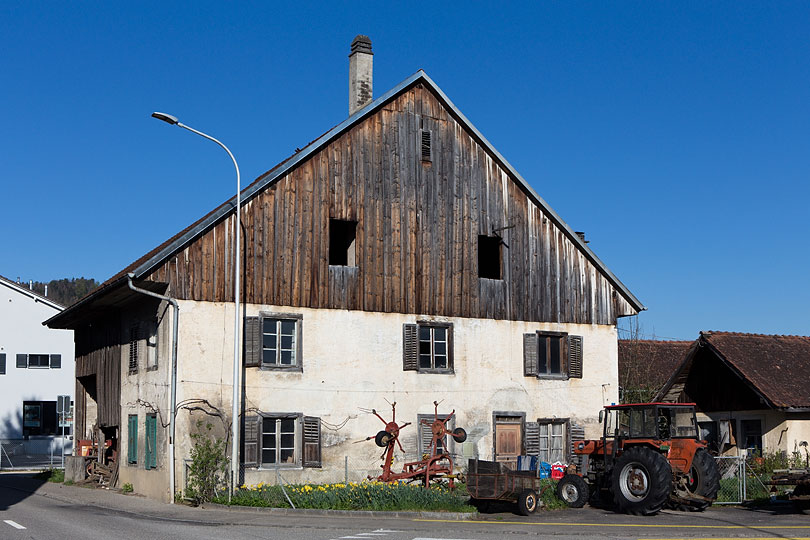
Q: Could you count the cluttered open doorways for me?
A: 1